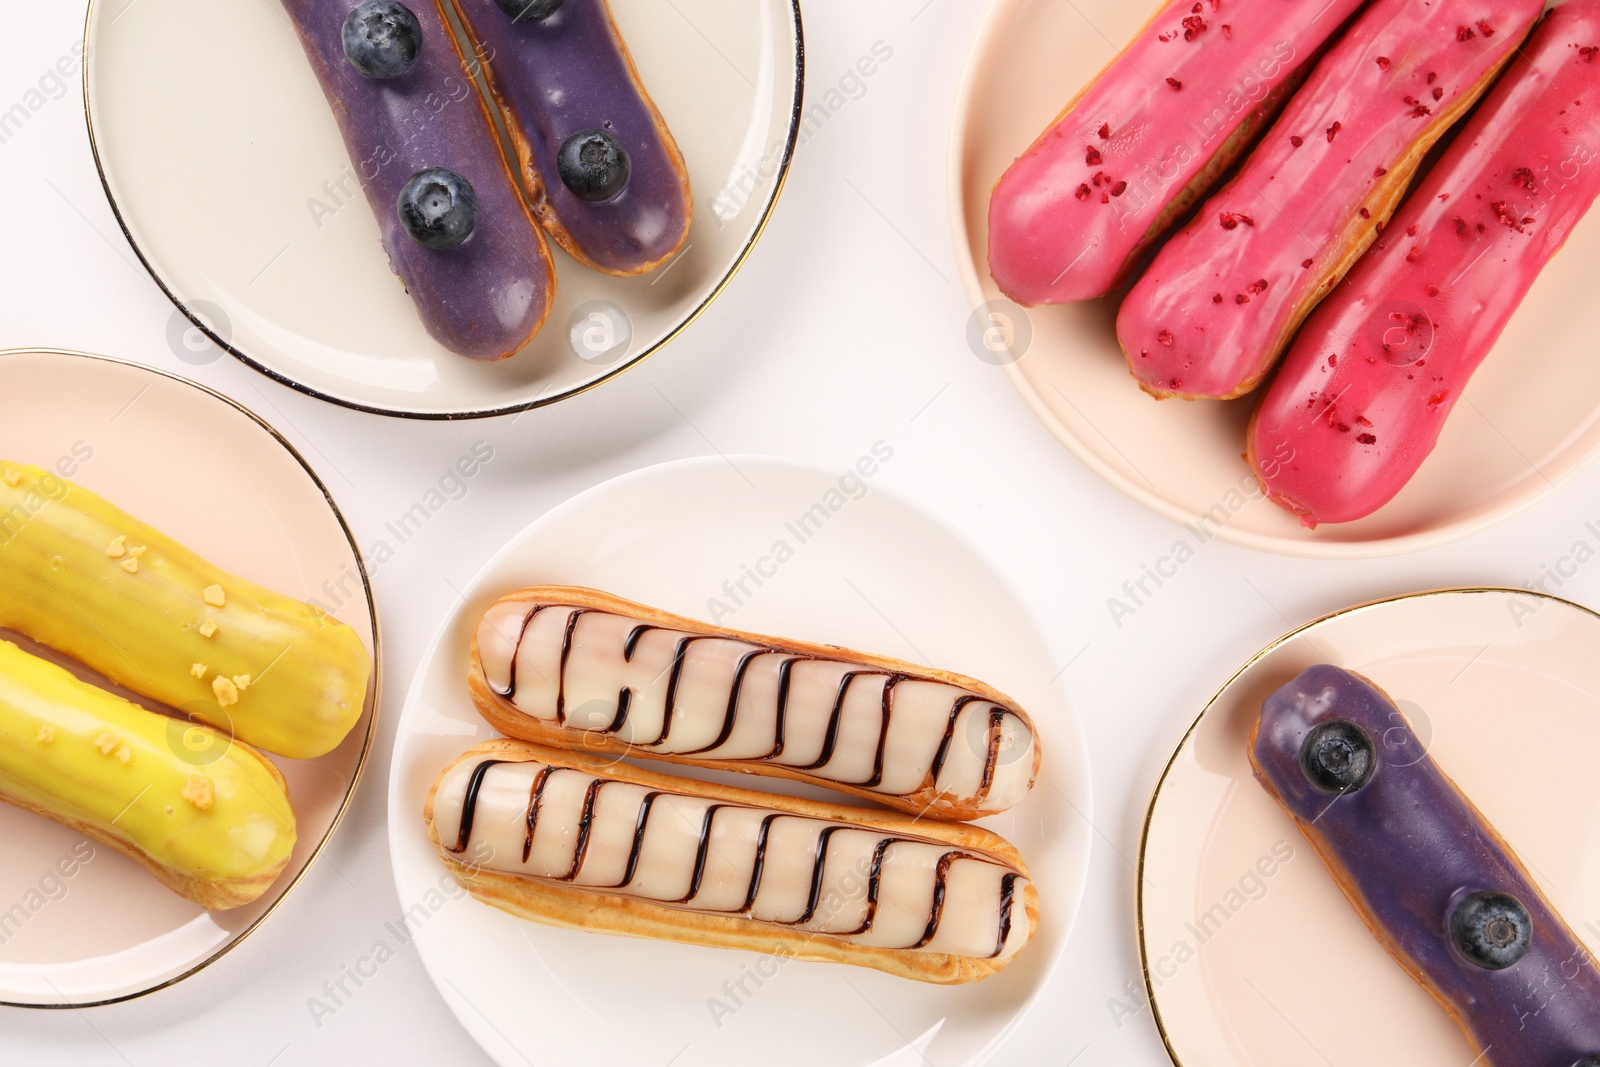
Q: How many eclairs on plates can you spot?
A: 10